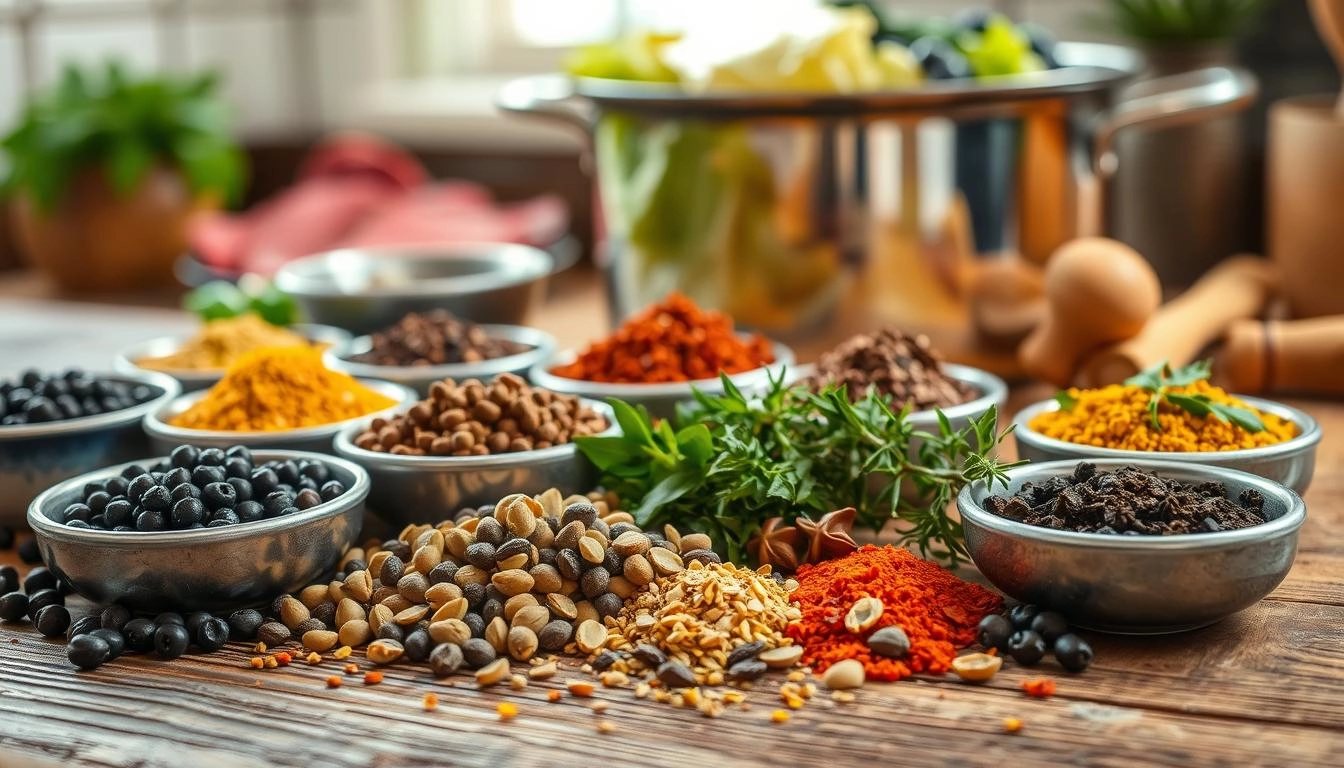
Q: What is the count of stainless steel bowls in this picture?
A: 11